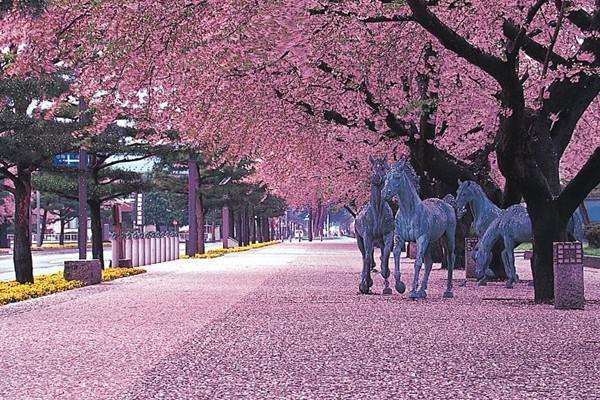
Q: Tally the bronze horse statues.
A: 4